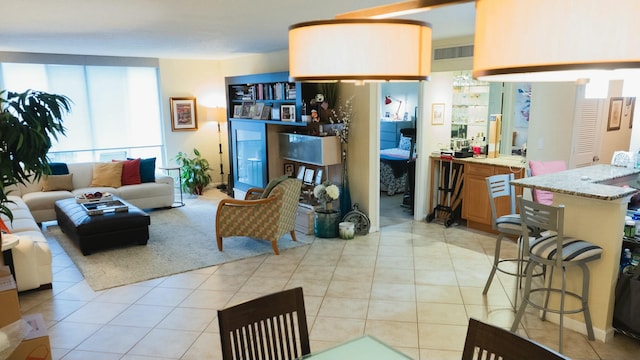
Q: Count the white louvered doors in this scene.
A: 1